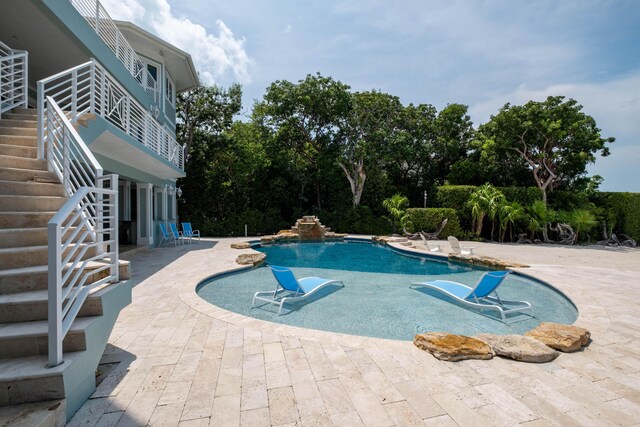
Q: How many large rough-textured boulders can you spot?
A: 3